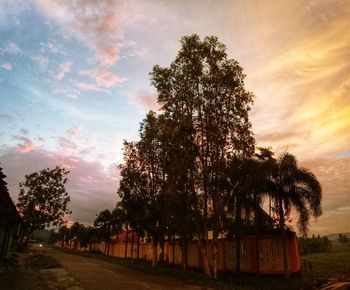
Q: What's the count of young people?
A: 0